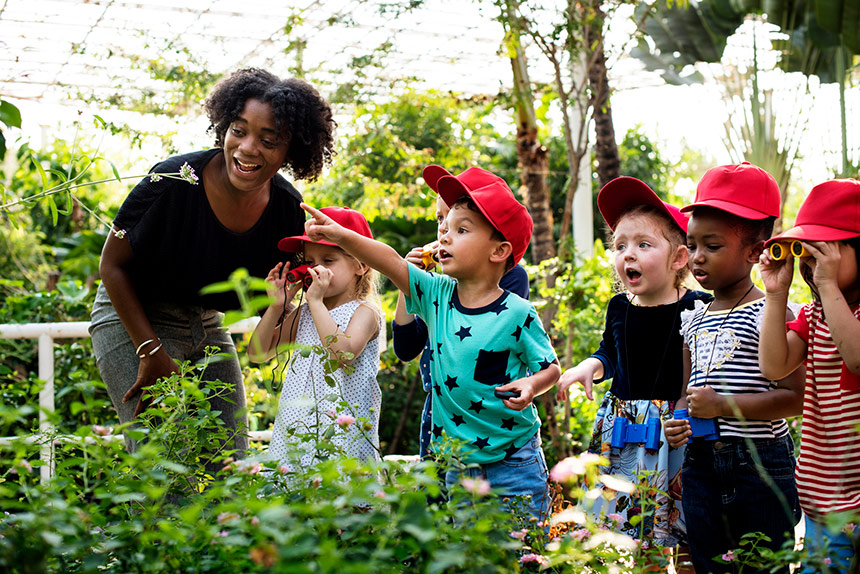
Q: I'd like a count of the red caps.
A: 6